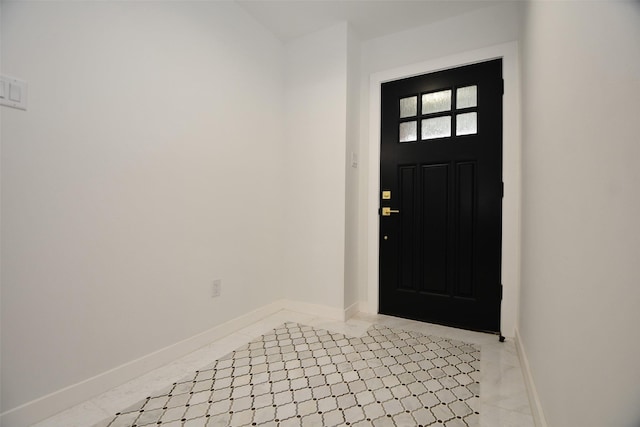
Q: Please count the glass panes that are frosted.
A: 6